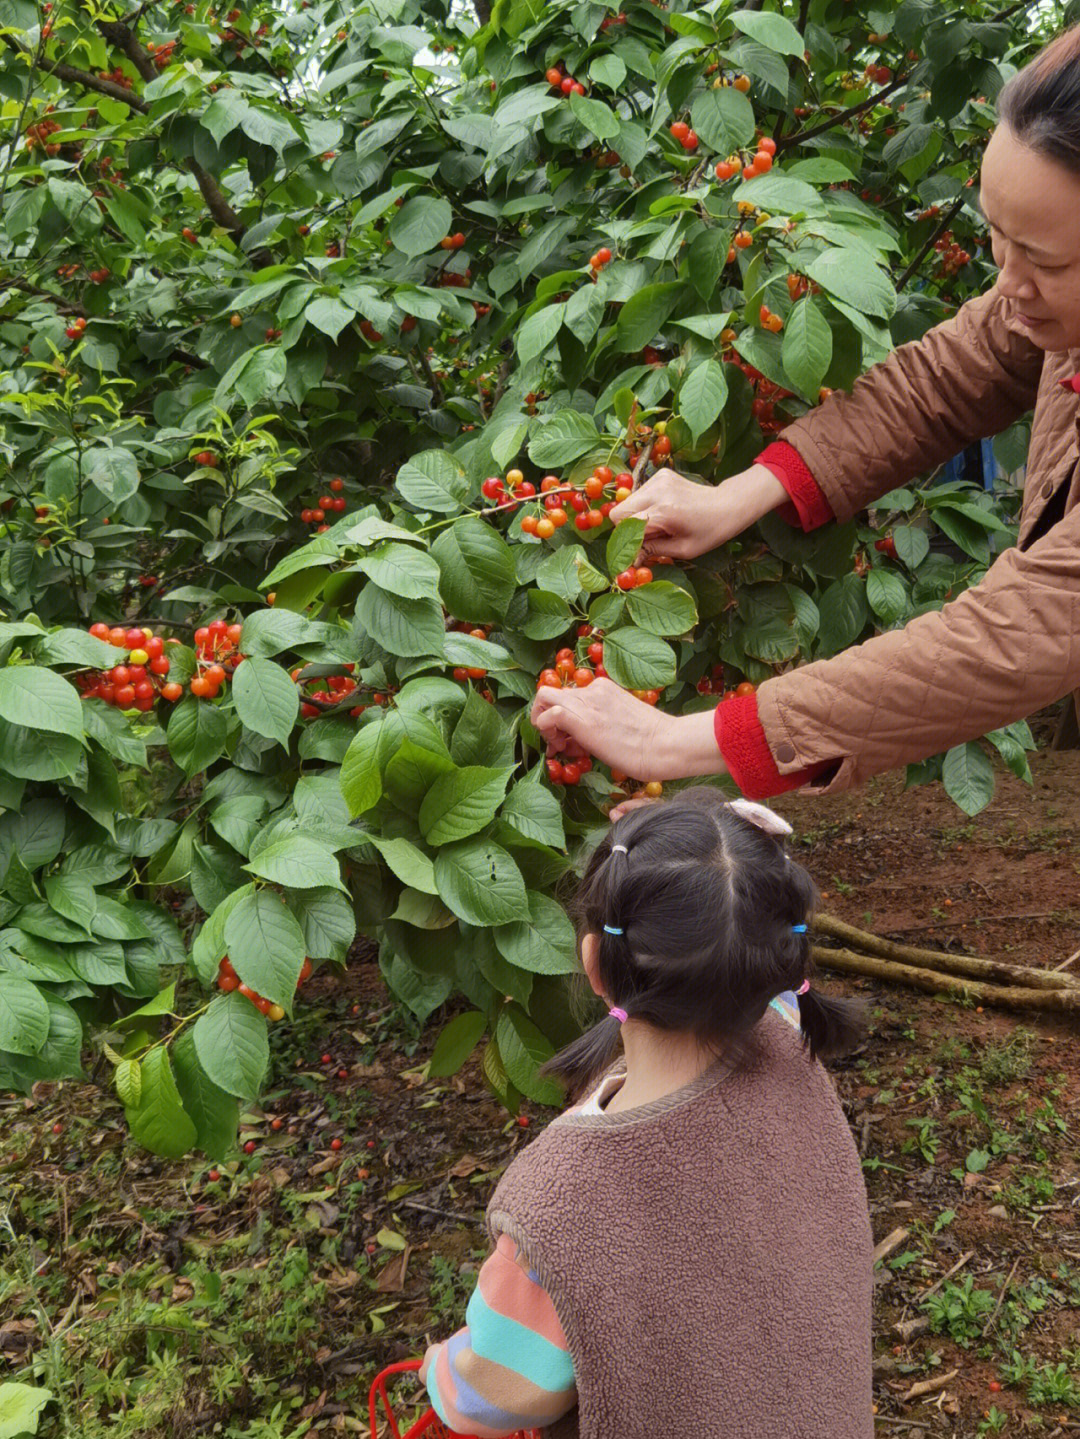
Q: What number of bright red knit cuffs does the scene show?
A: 2